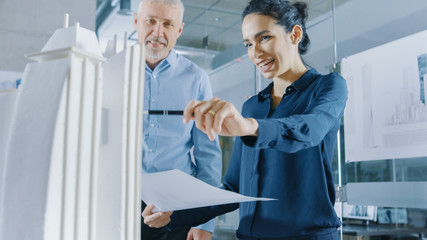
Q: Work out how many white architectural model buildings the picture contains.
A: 2